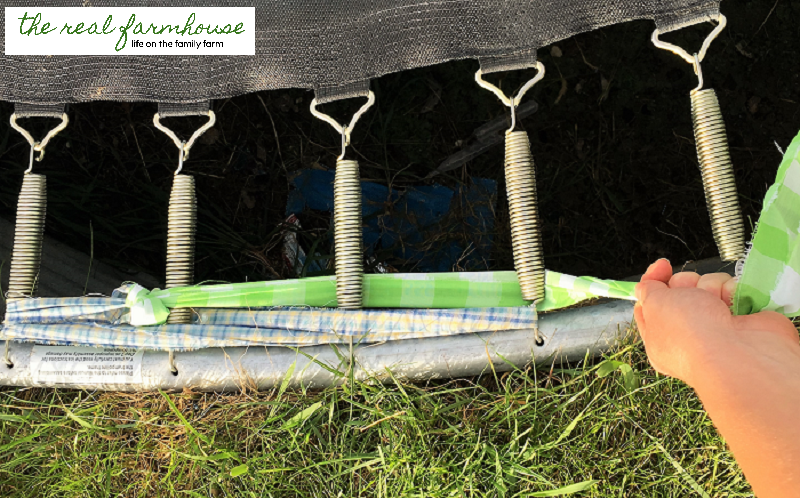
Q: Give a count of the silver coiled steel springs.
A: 5